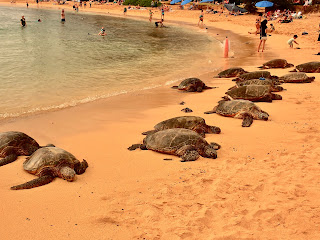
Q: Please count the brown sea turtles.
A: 13